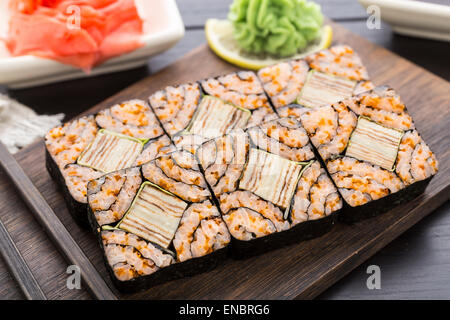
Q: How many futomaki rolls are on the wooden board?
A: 6